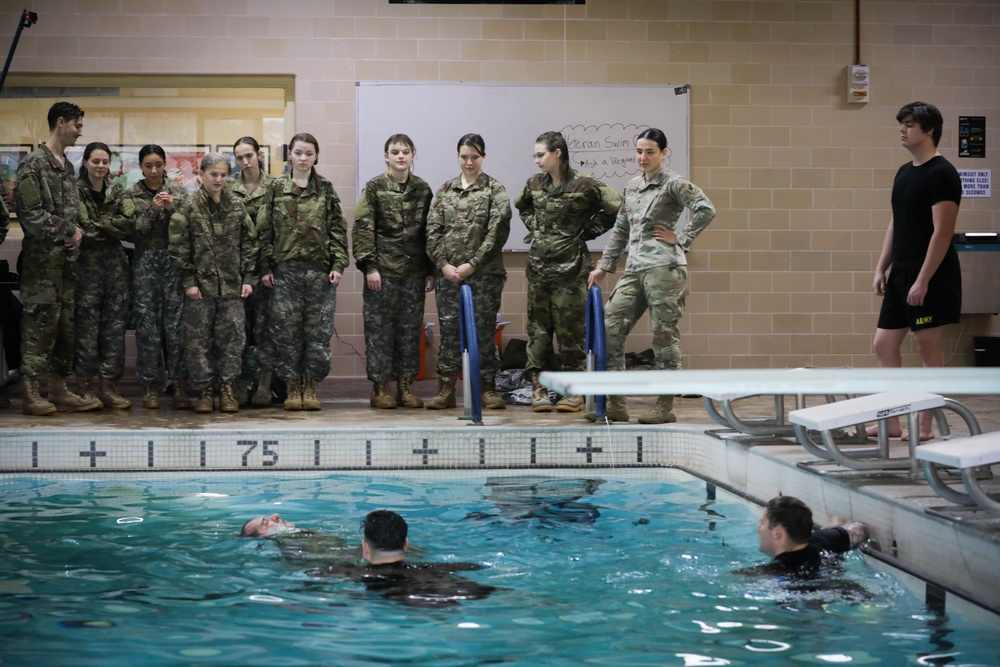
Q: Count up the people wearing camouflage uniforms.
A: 10